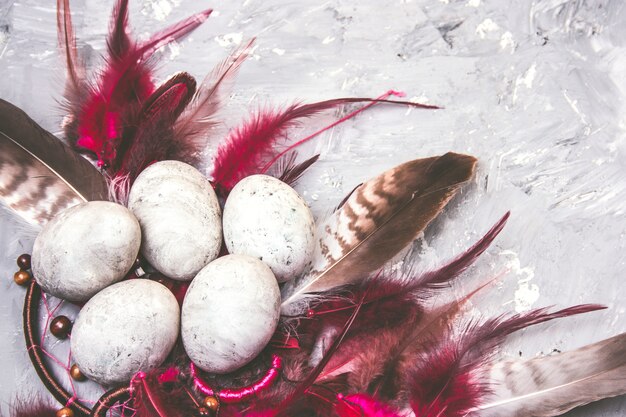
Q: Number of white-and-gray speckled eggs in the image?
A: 5